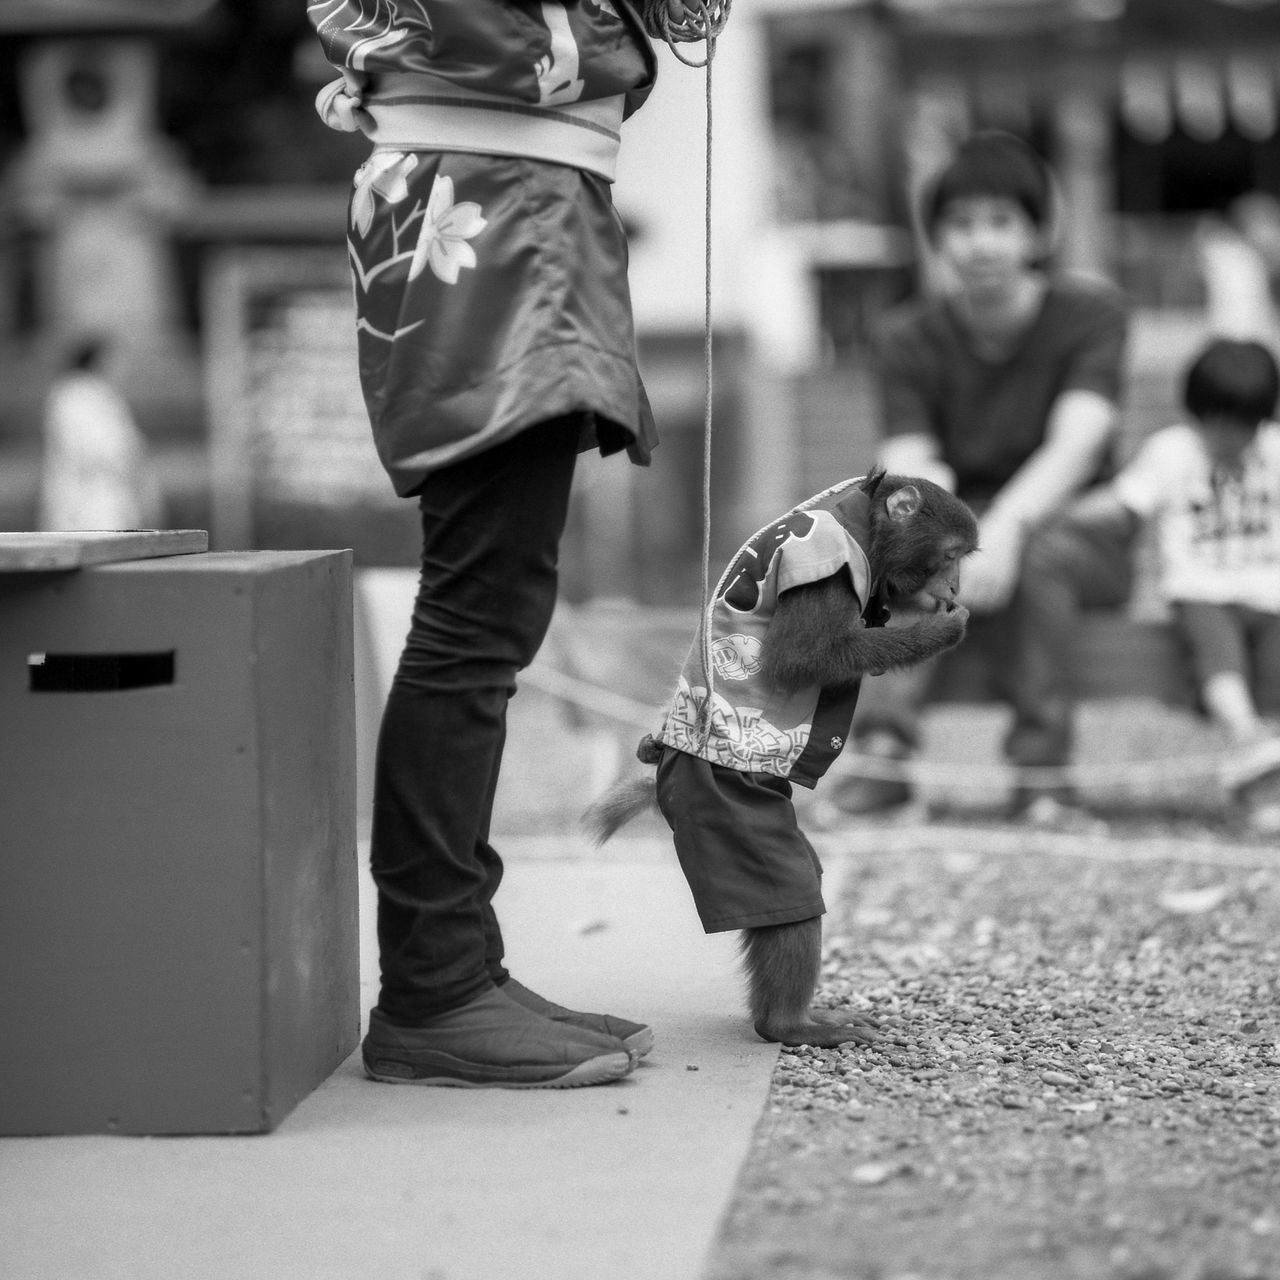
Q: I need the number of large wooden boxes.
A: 1